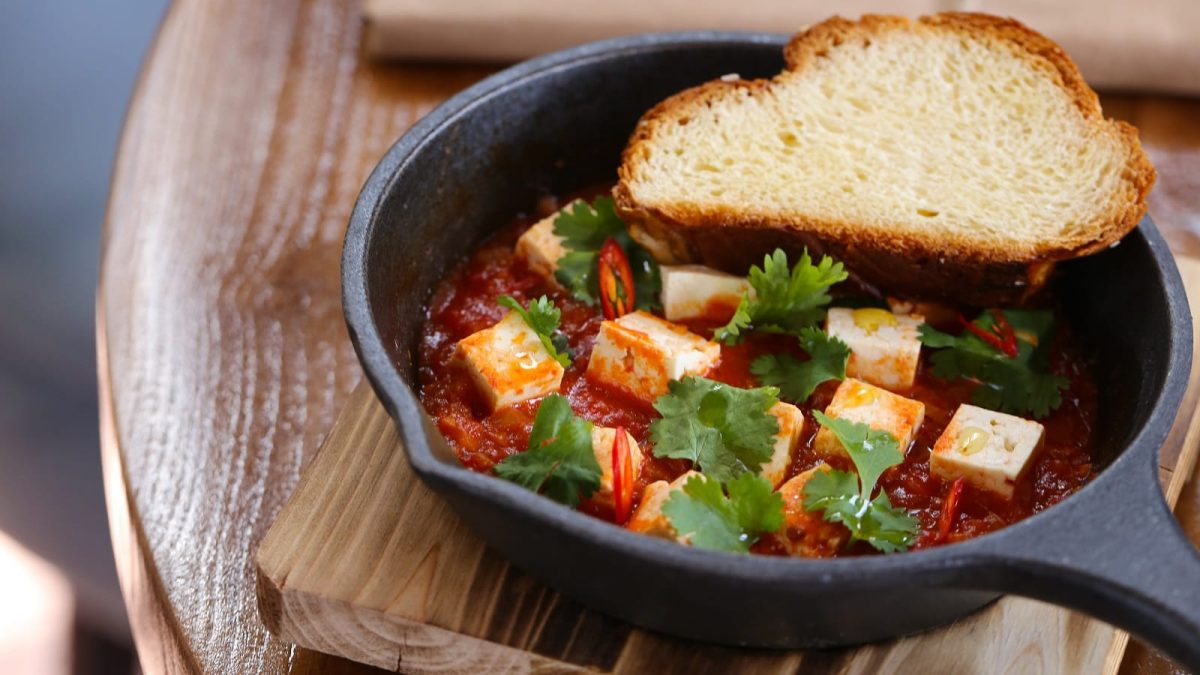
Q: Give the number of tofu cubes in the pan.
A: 11